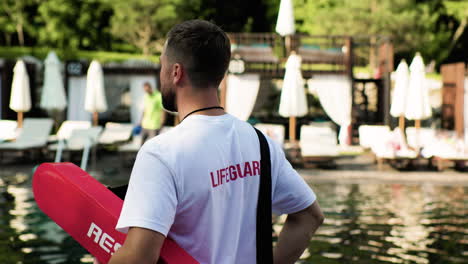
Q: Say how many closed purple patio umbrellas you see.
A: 0